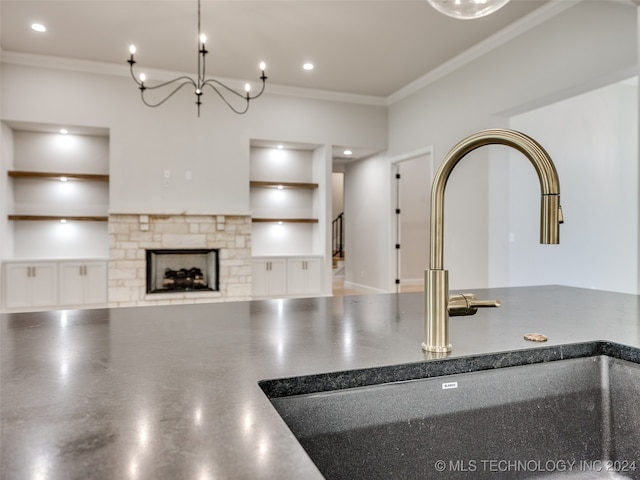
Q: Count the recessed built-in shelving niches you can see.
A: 2